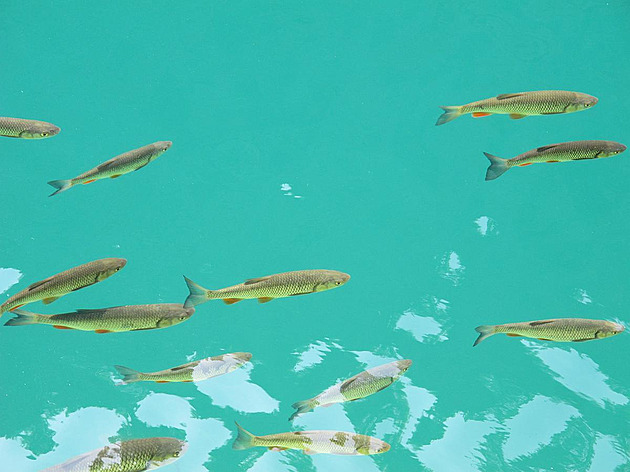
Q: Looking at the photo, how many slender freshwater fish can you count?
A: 12